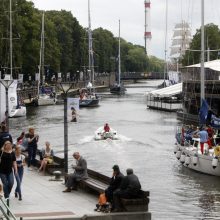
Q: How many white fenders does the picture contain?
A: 6